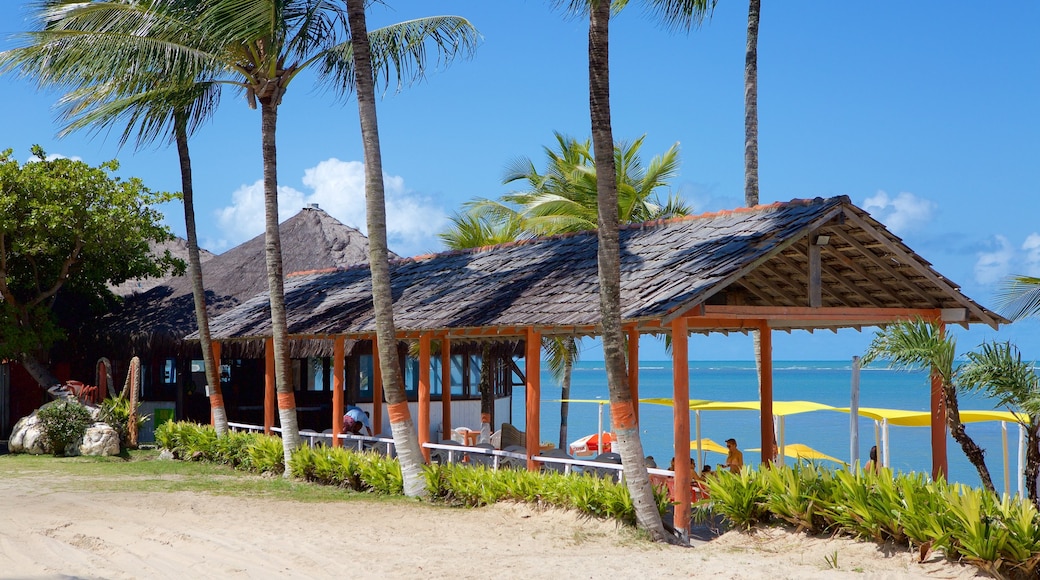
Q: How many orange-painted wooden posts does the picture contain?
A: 11